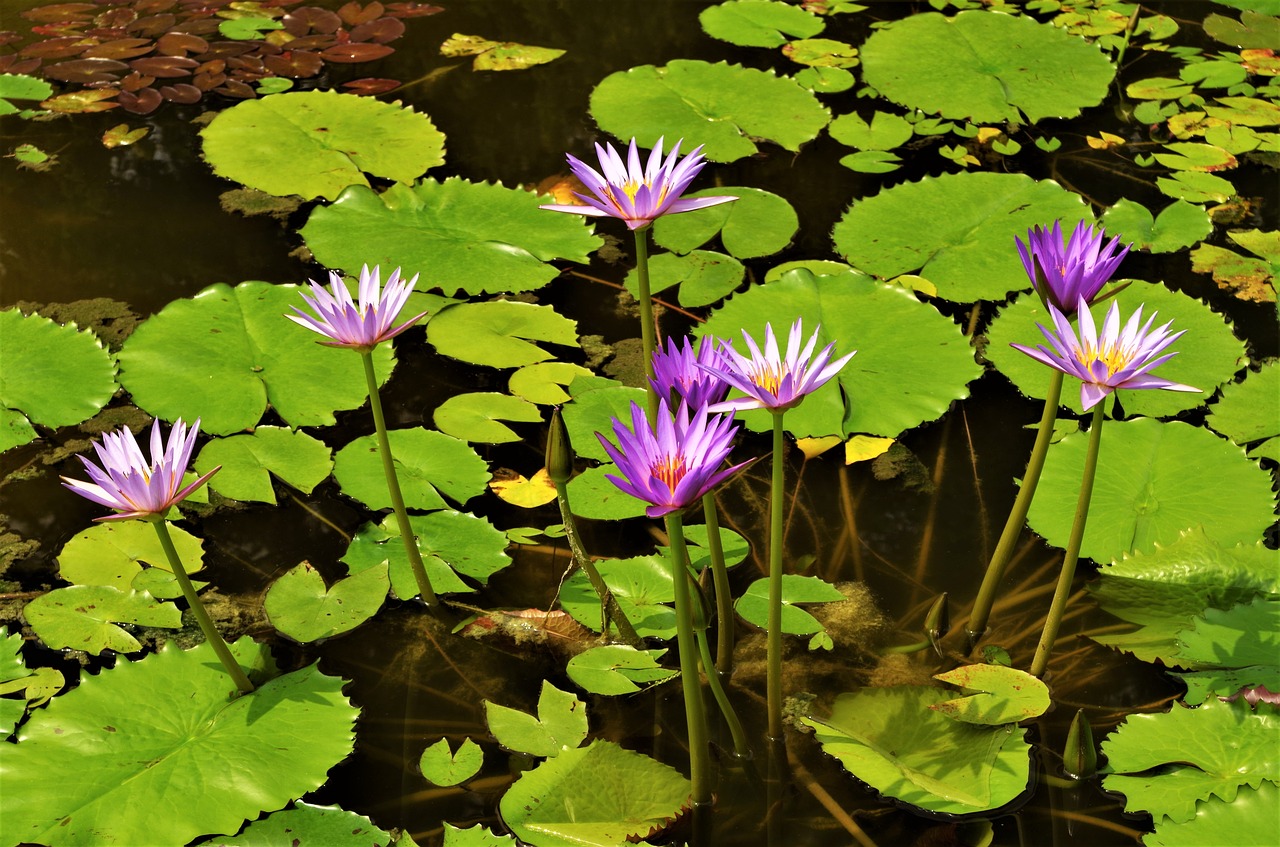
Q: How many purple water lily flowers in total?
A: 8